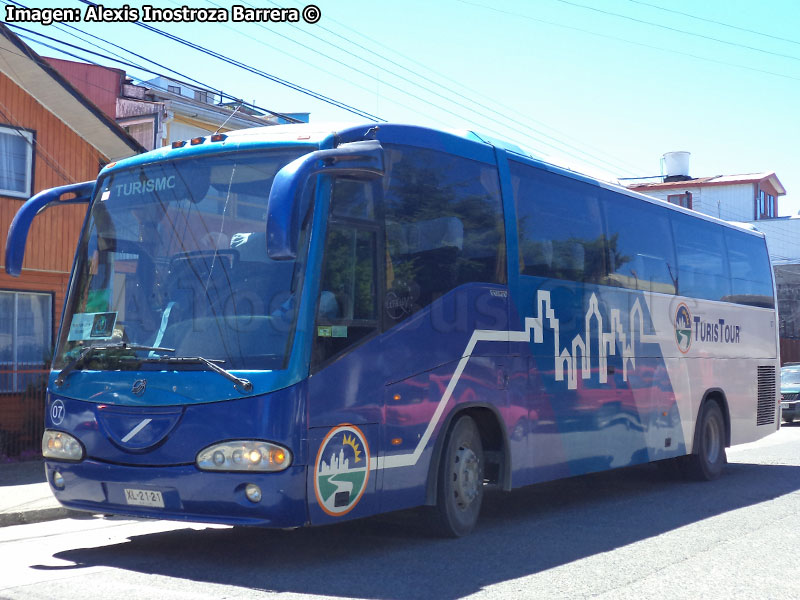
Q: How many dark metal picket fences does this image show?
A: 1